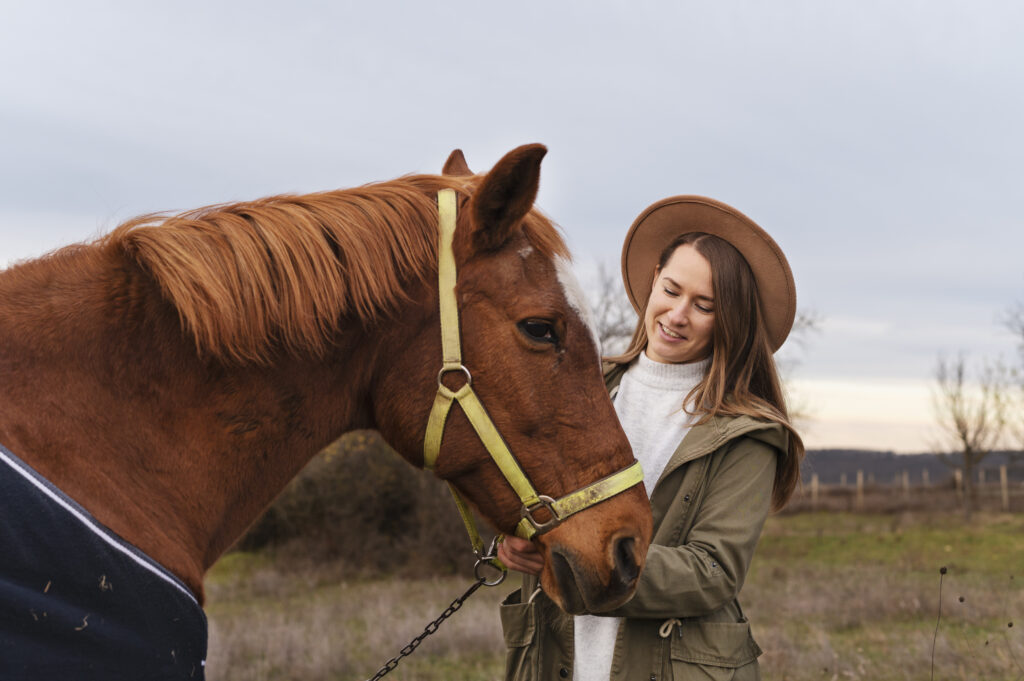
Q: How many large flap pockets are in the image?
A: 2